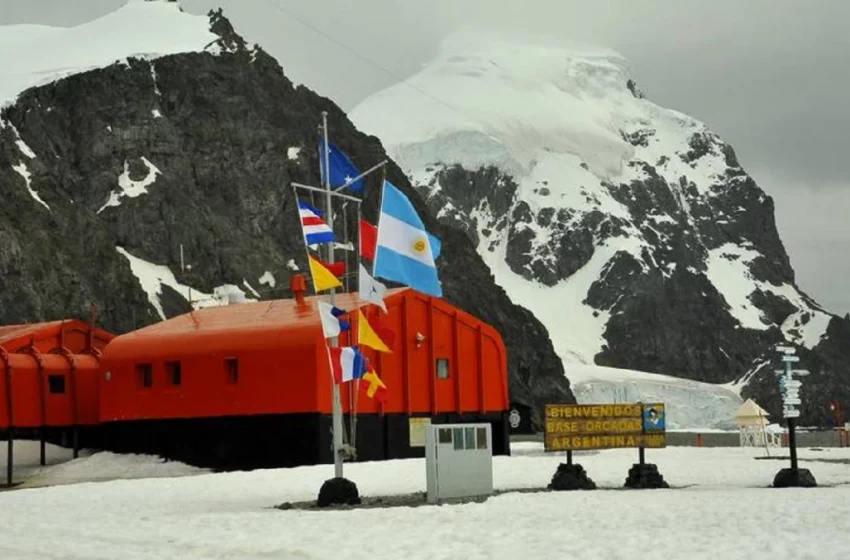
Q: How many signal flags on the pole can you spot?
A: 8